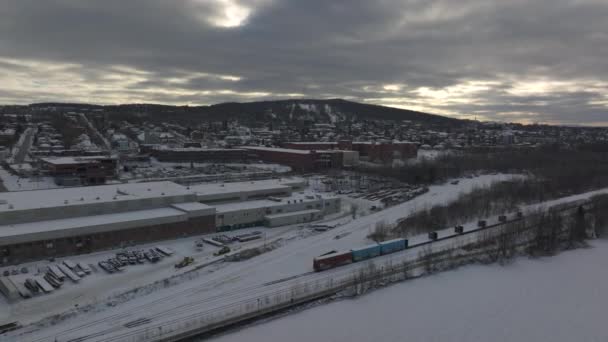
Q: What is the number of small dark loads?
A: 5